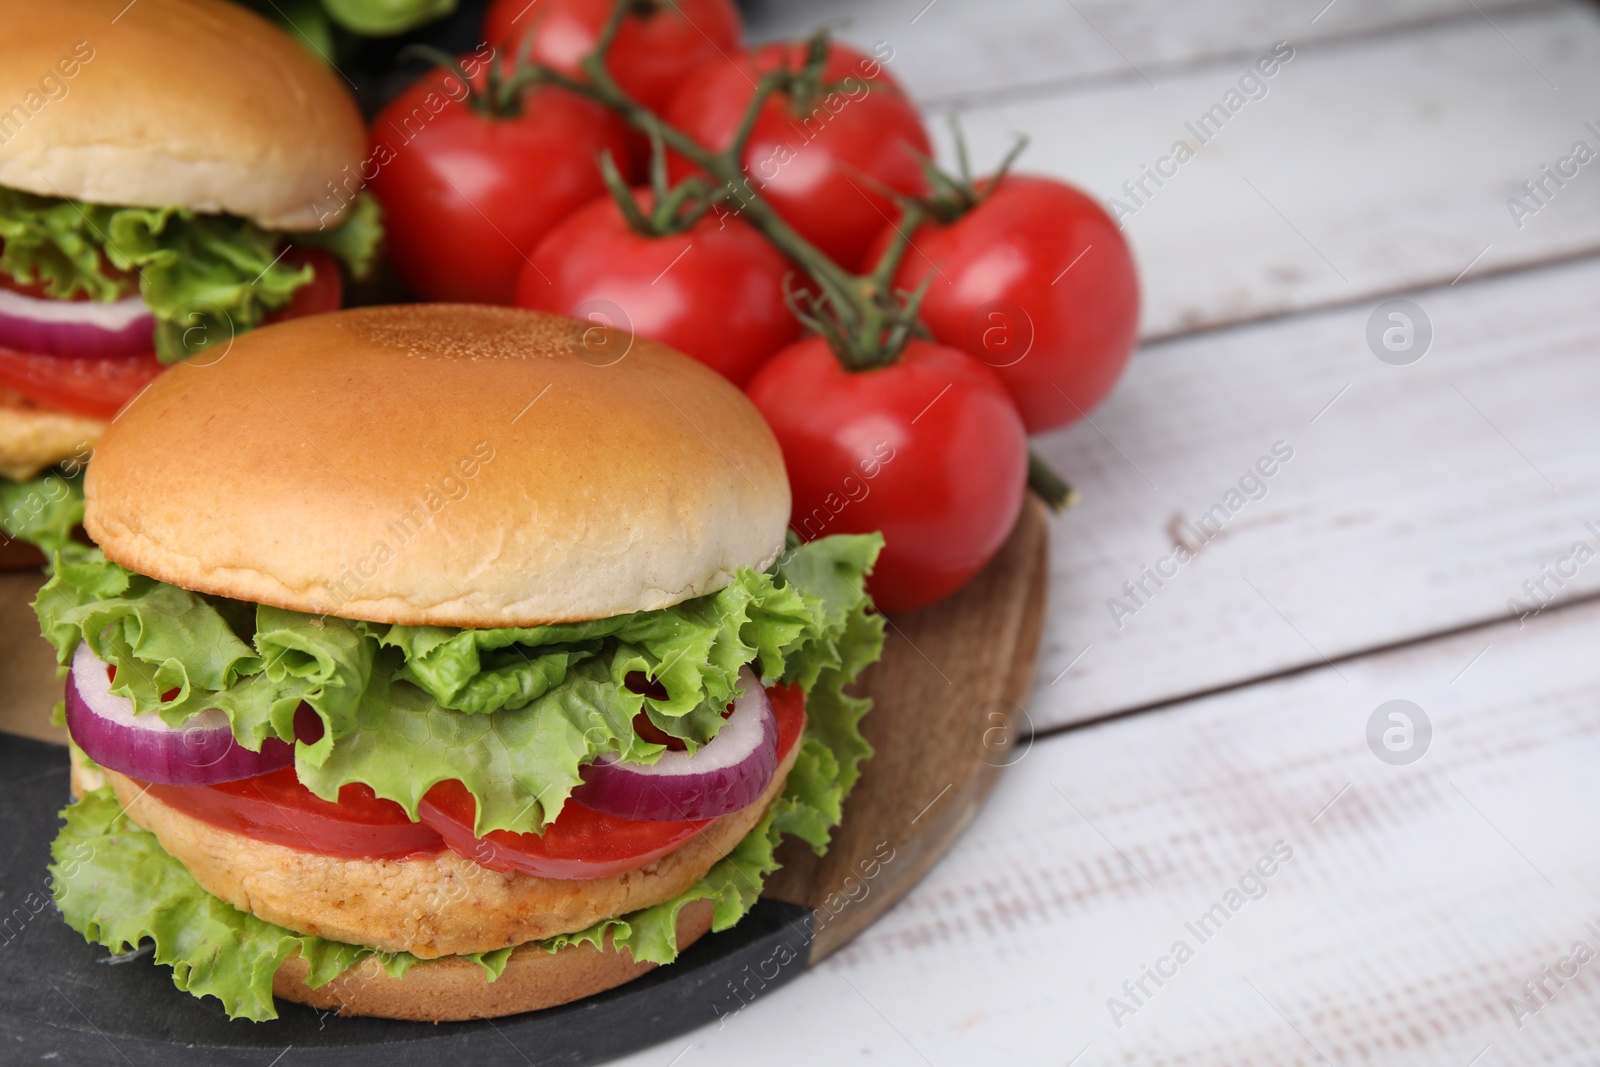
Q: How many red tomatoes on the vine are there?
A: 6